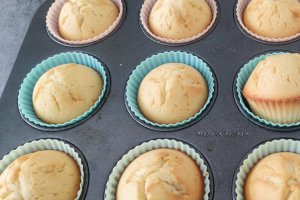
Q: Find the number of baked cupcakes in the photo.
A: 9